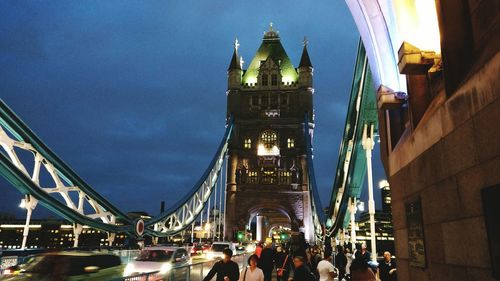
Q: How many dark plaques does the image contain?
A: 2